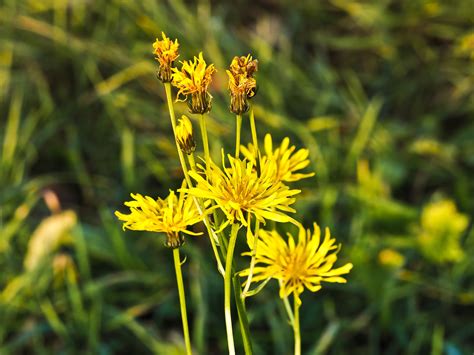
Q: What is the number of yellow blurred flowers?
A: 2